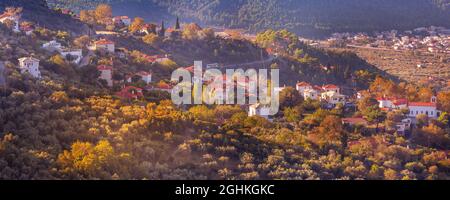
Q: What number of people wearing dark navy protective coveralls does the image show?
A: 0